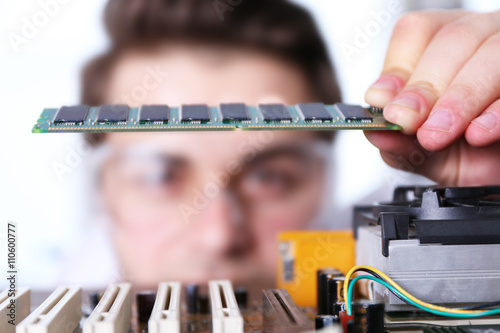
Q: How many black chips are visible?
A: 8